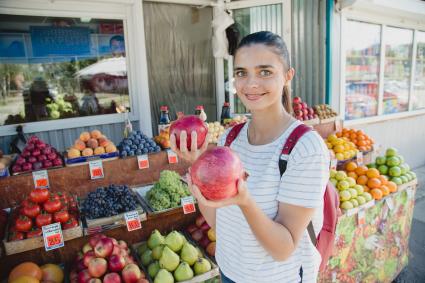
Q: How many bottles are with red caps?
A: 3